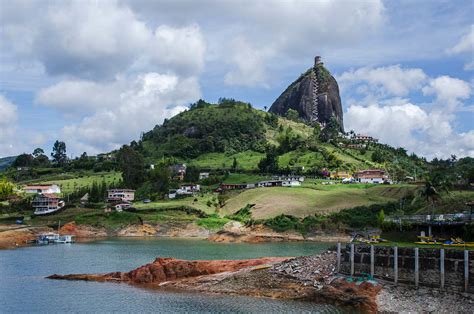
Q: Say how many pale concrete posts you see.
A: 7